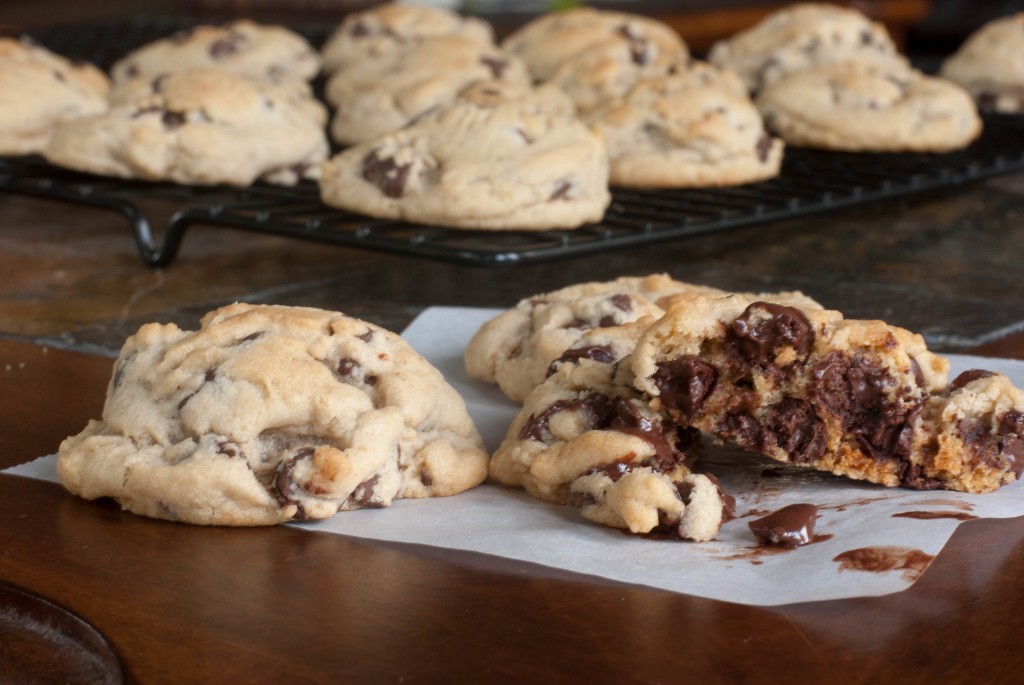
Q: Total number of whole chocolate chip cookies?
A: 13